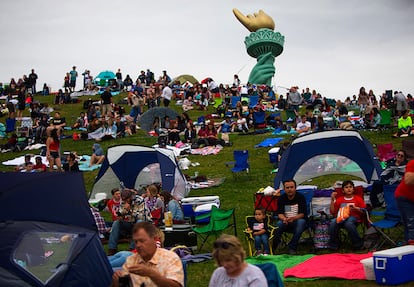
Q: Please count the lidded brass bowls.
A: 0